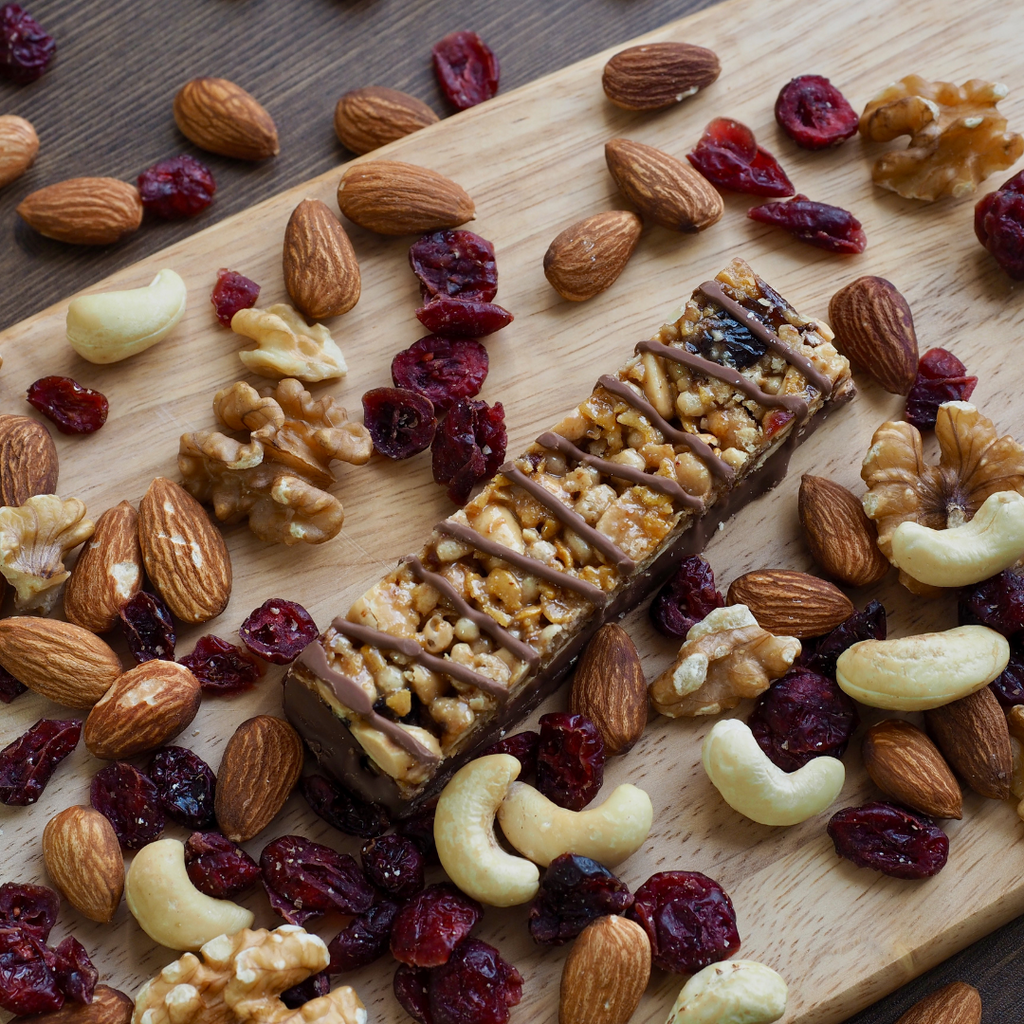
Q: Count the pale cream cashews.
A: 8